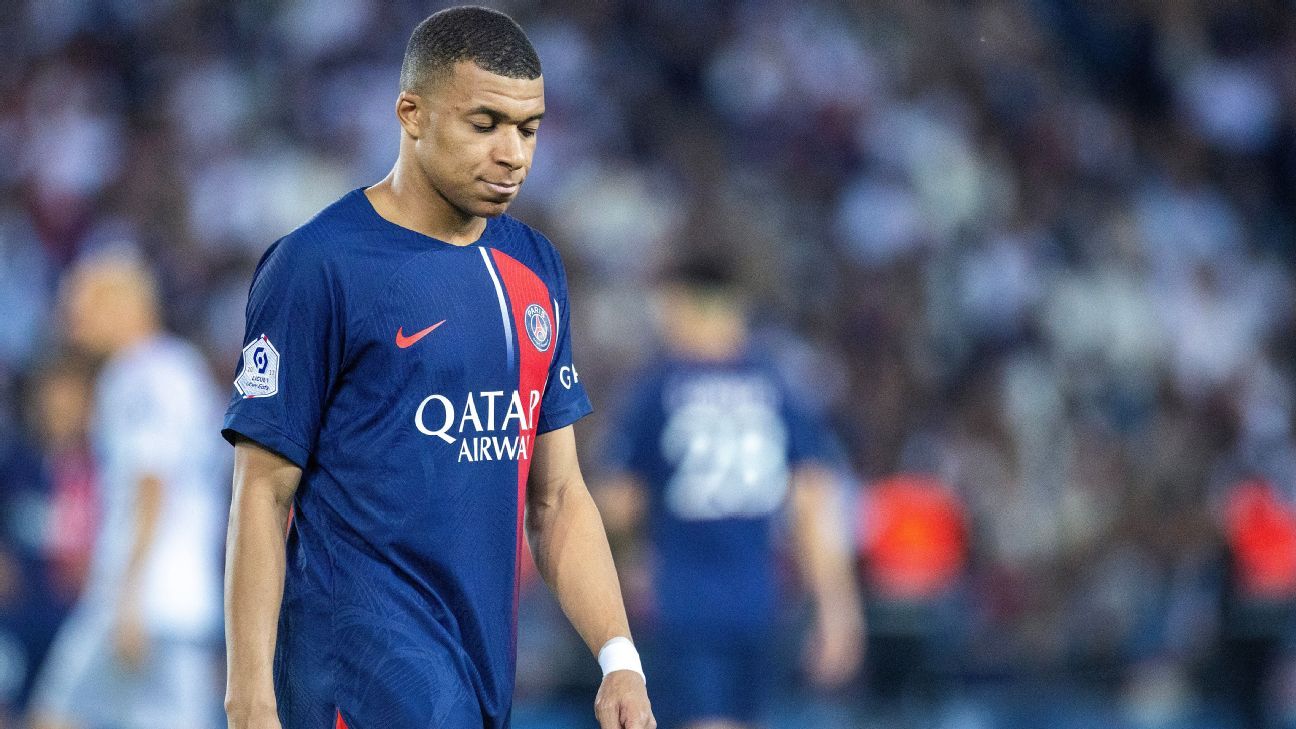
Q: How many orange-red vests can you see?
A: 2